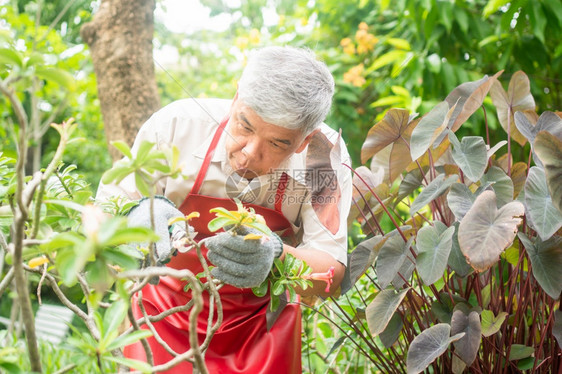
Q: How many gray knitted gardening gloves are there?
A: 2